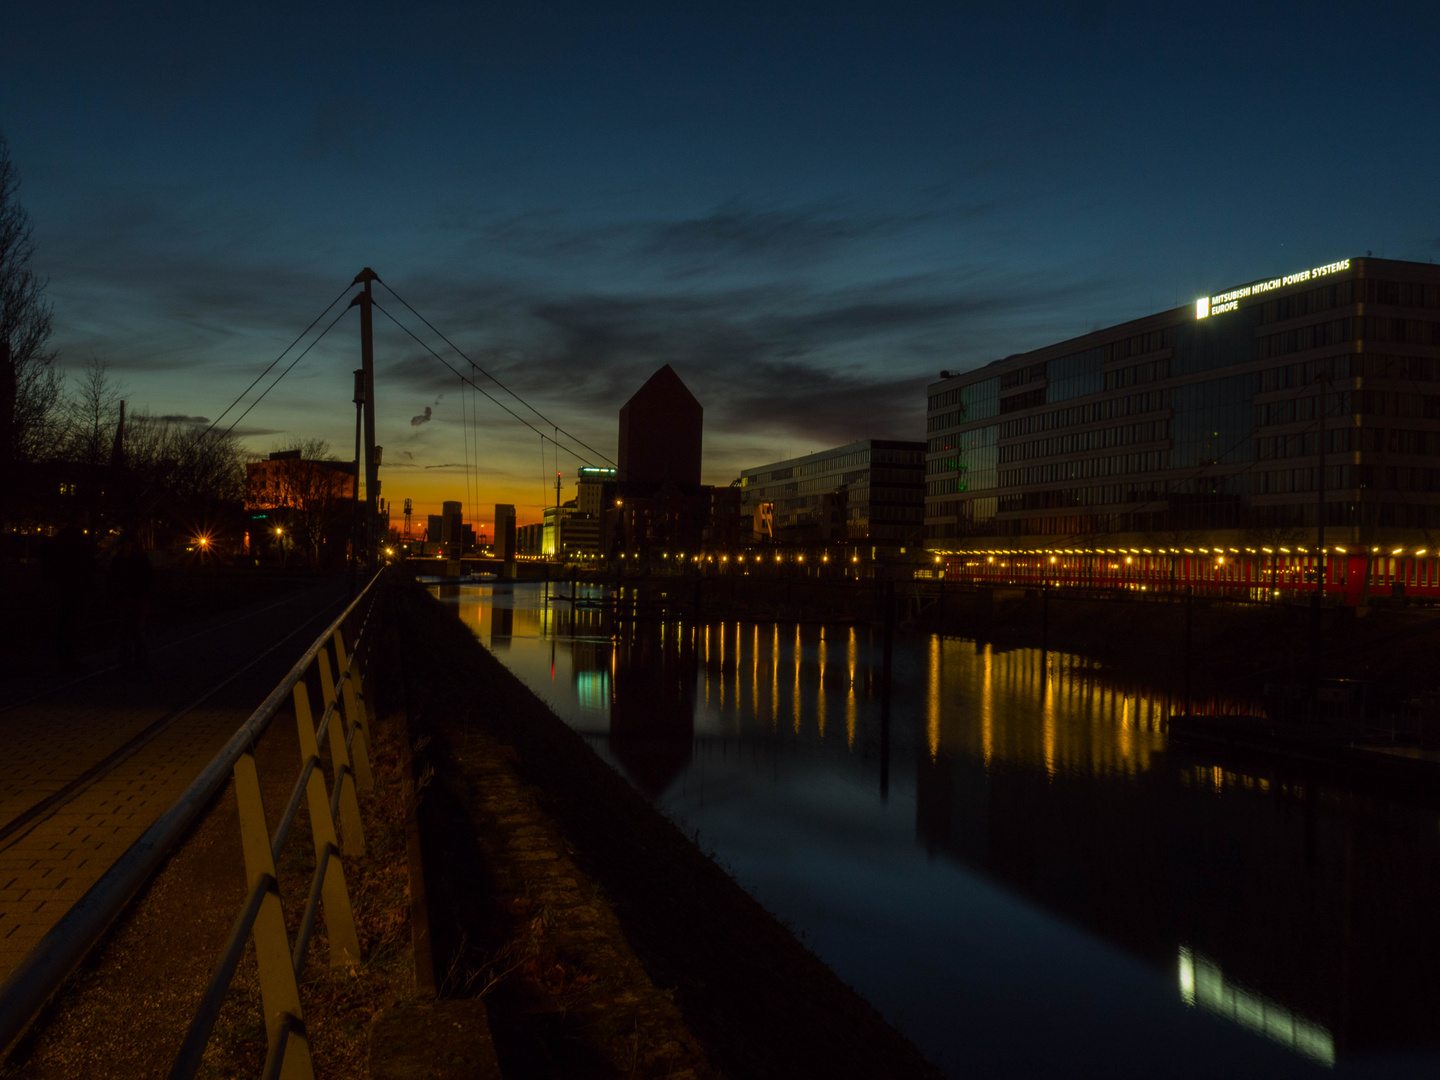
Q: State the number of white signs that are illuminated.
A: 1